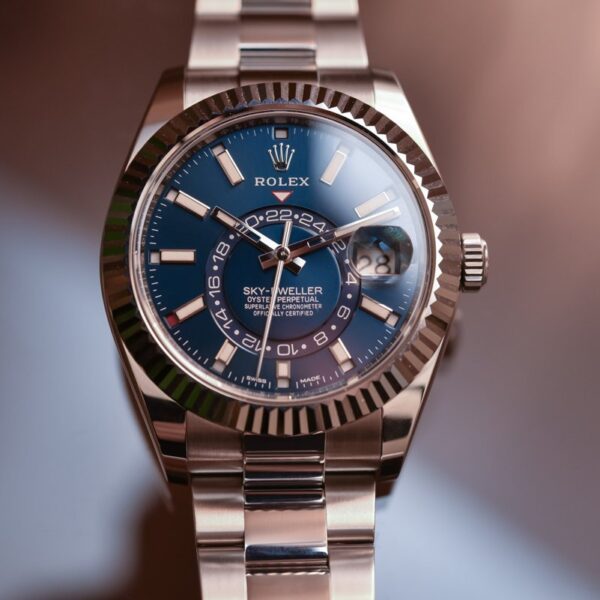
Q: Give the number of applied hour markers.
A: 10